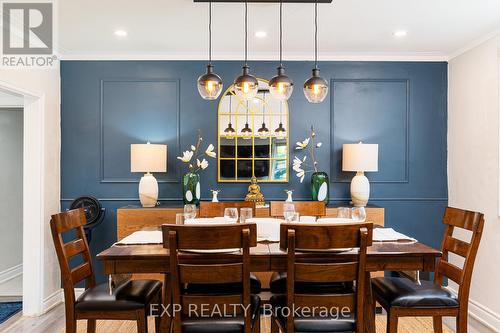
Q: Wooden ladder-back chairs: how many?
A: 6